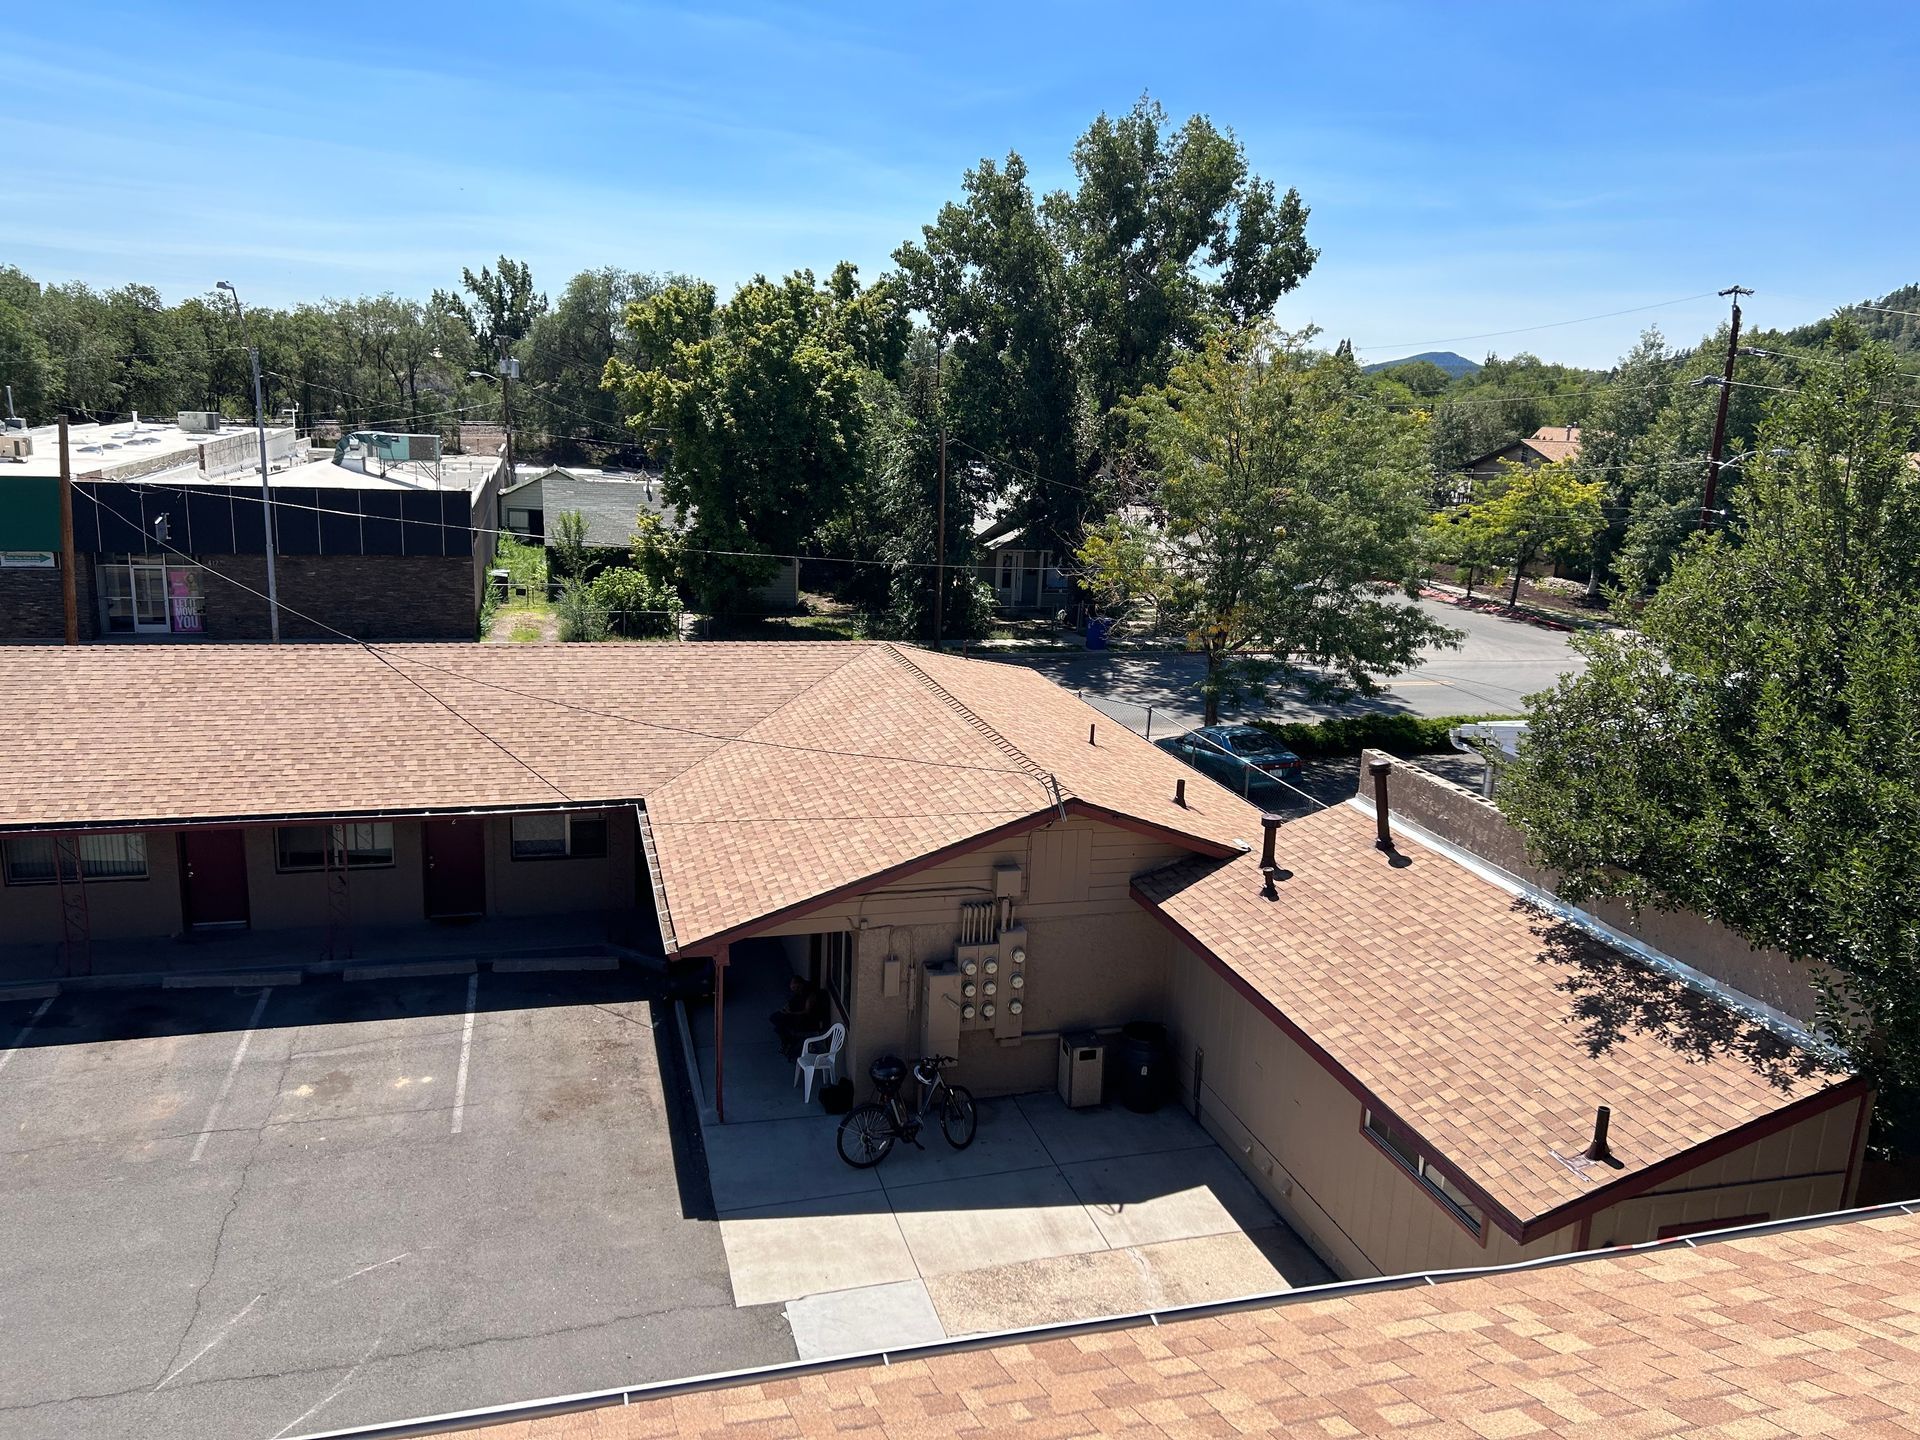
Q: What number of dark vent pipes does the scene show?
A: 6